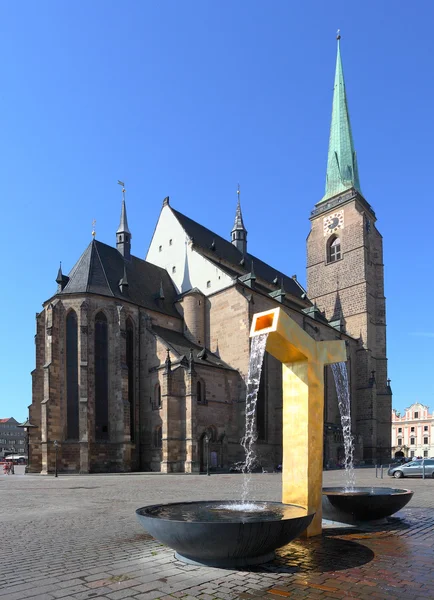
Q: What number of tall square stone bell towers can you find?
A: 1